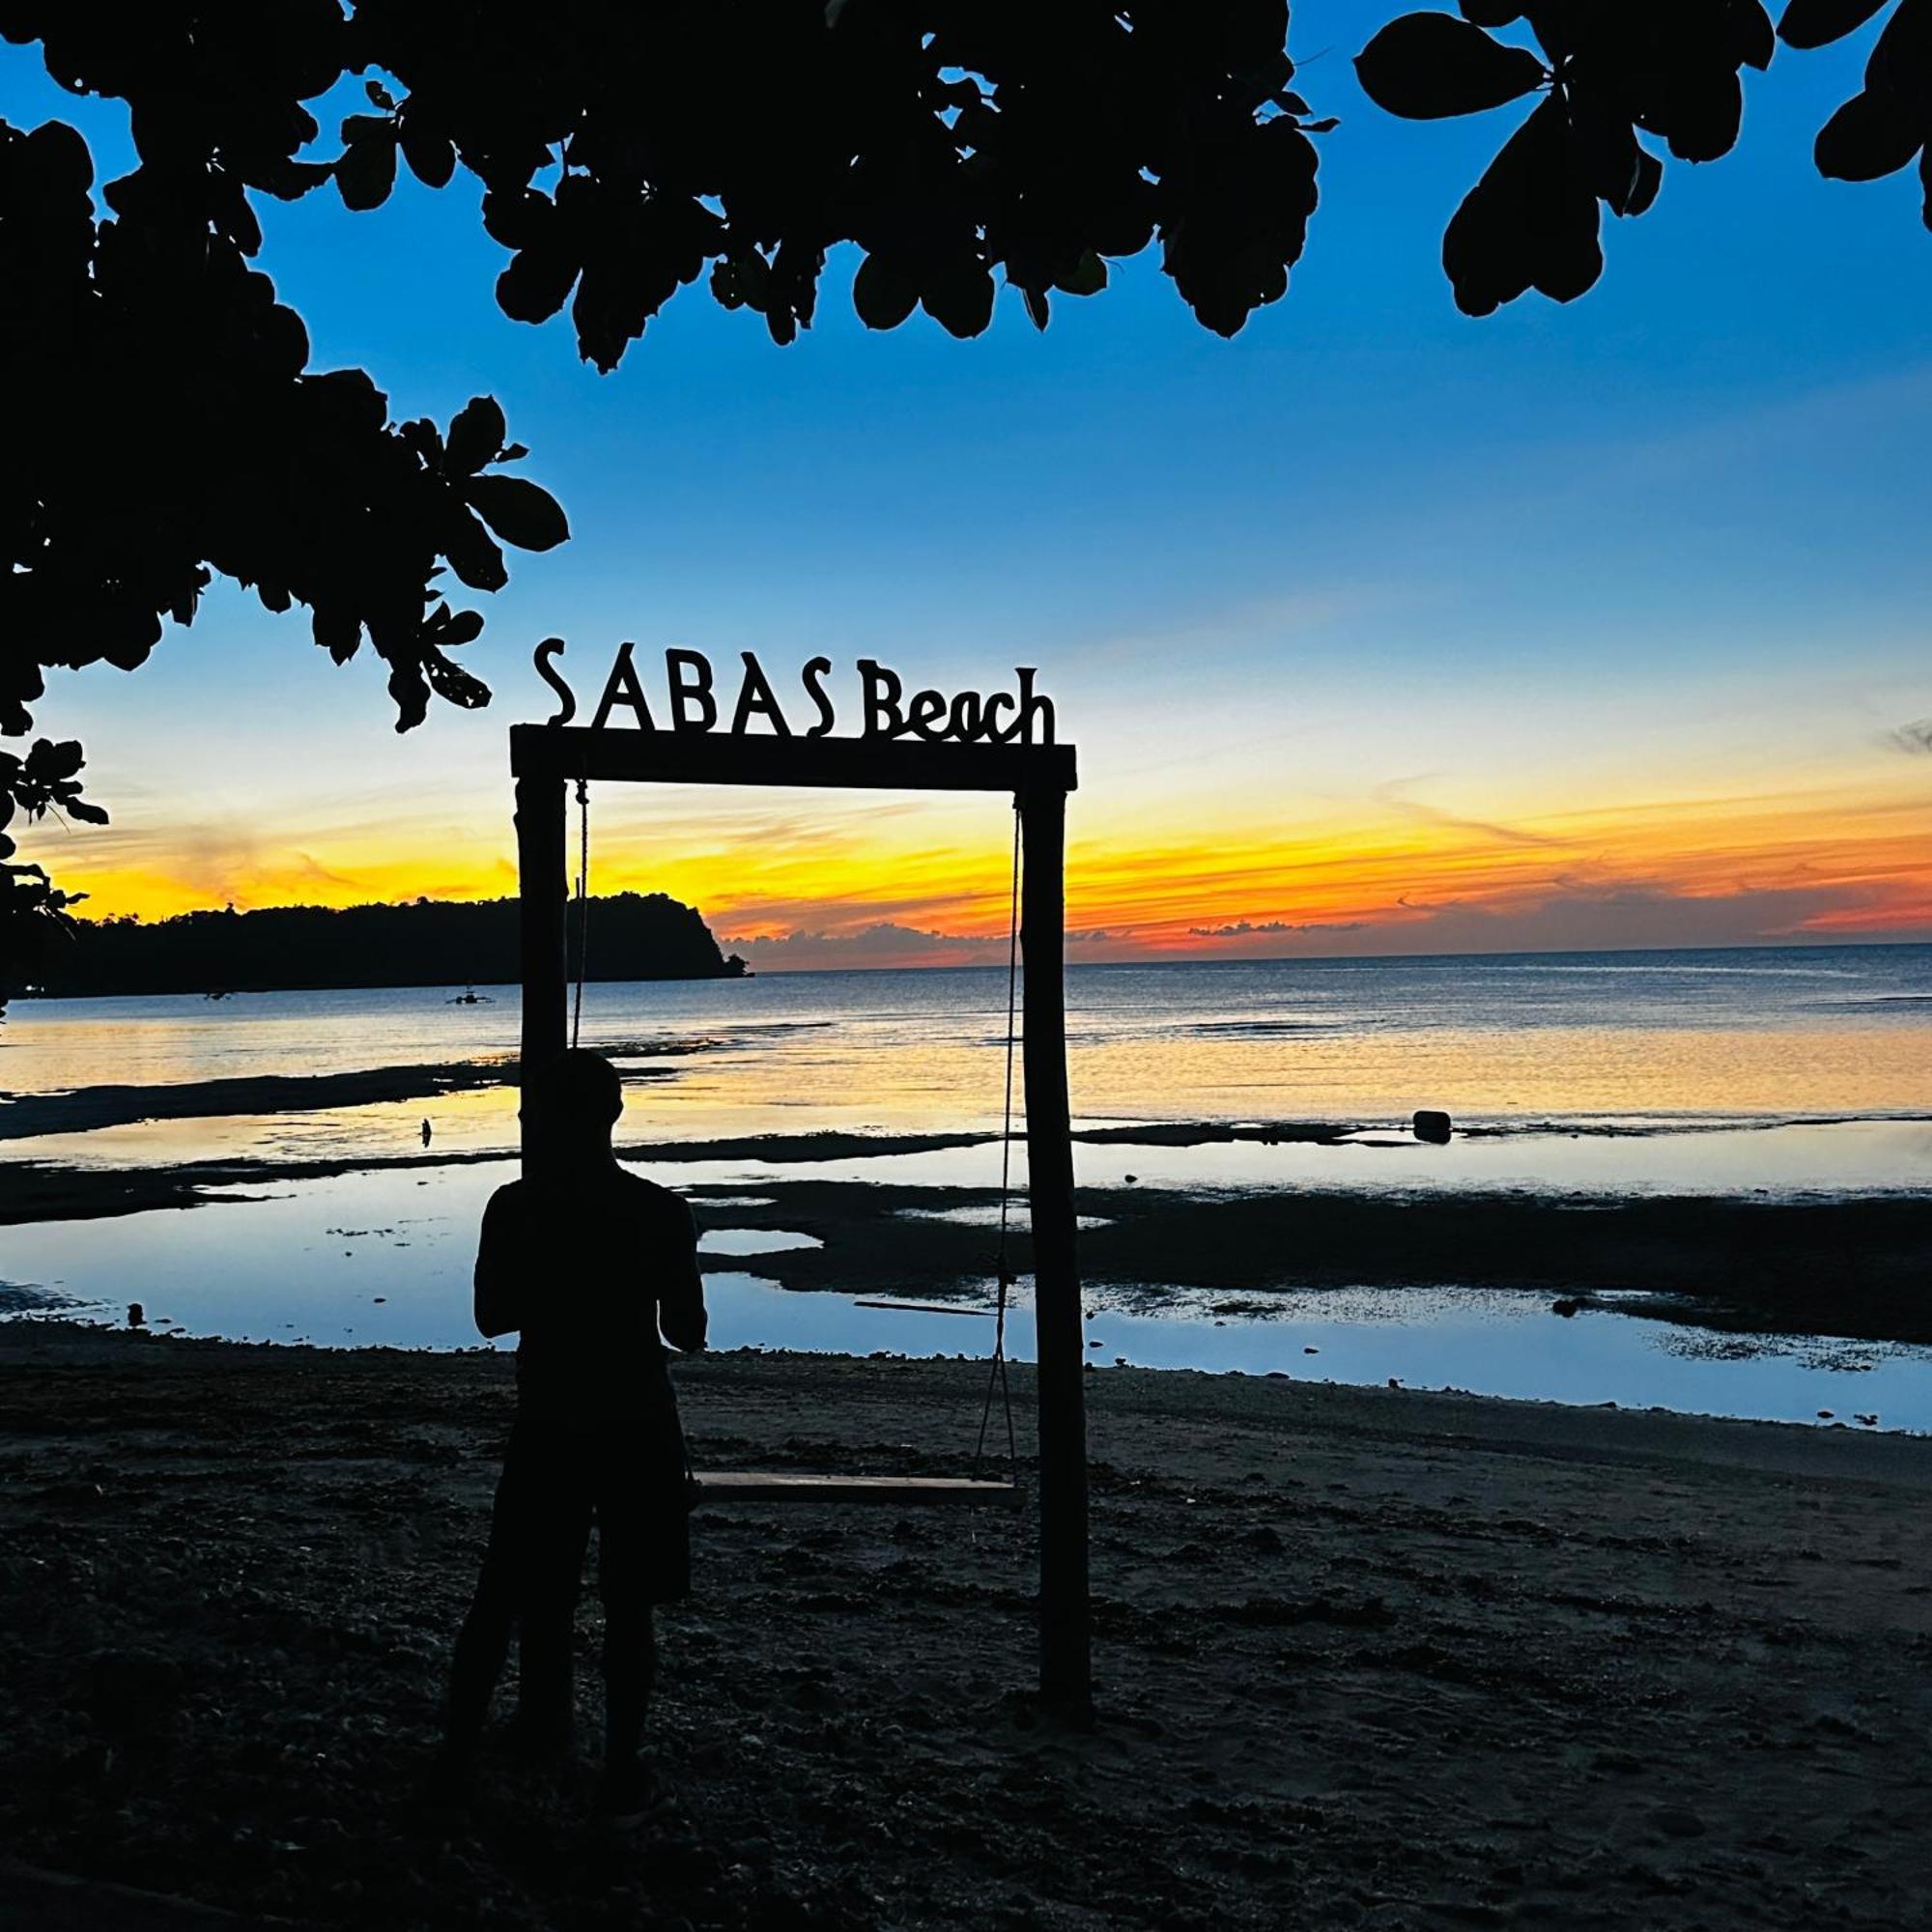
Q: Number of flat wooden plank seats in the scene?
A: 1